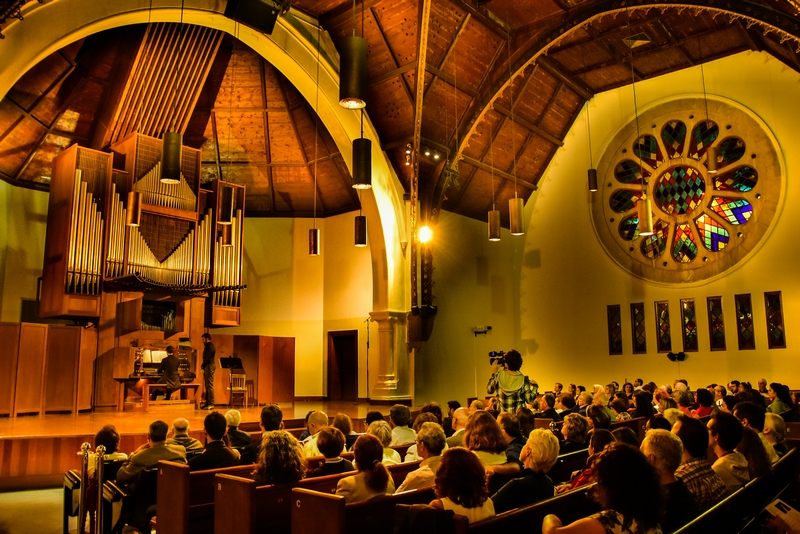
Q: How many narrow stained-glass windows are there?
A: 7